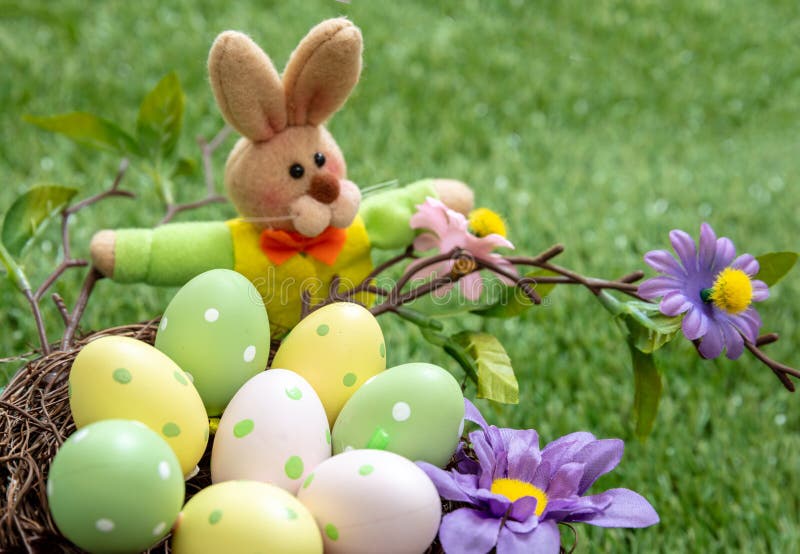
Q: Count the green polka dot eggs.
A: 3